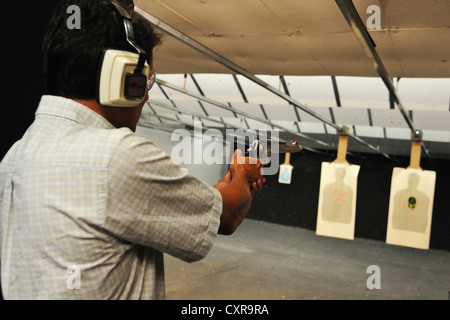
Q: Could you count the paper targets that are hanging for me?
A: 3